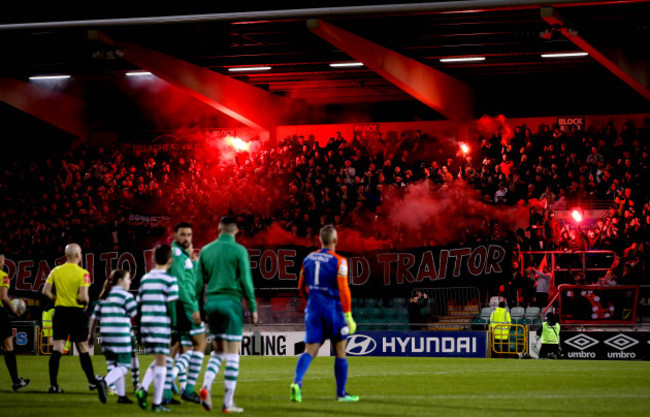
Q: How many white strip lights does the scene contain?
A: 6